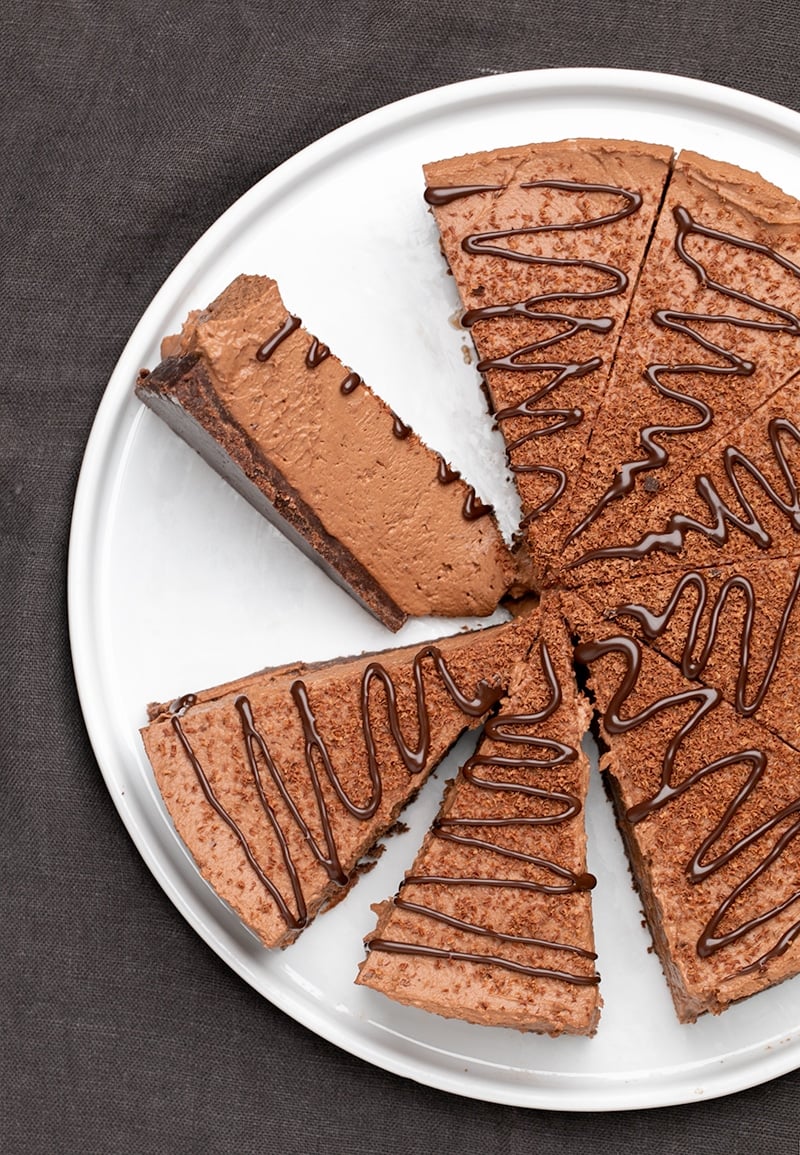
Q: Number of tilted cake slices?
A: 1